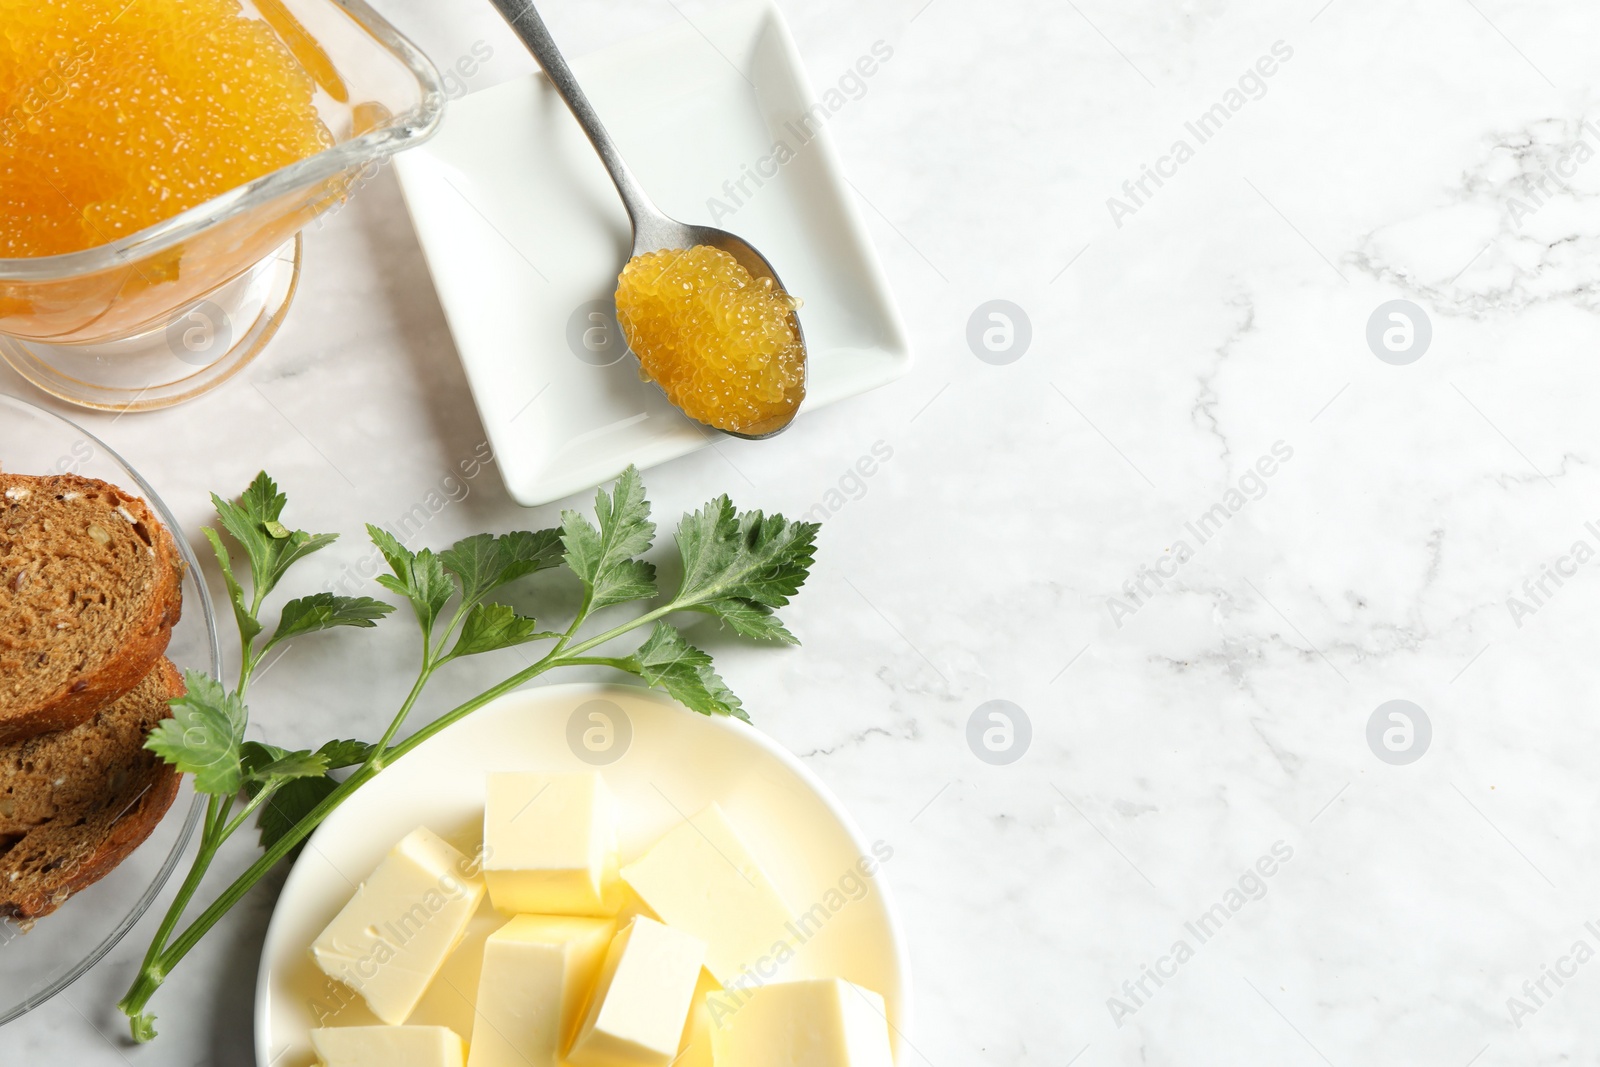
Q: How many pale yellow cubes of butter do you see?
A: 7